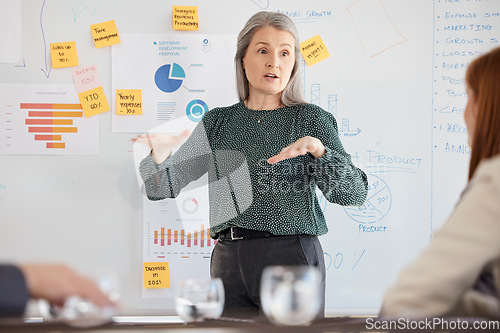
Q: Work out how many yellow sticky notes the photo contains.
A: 7